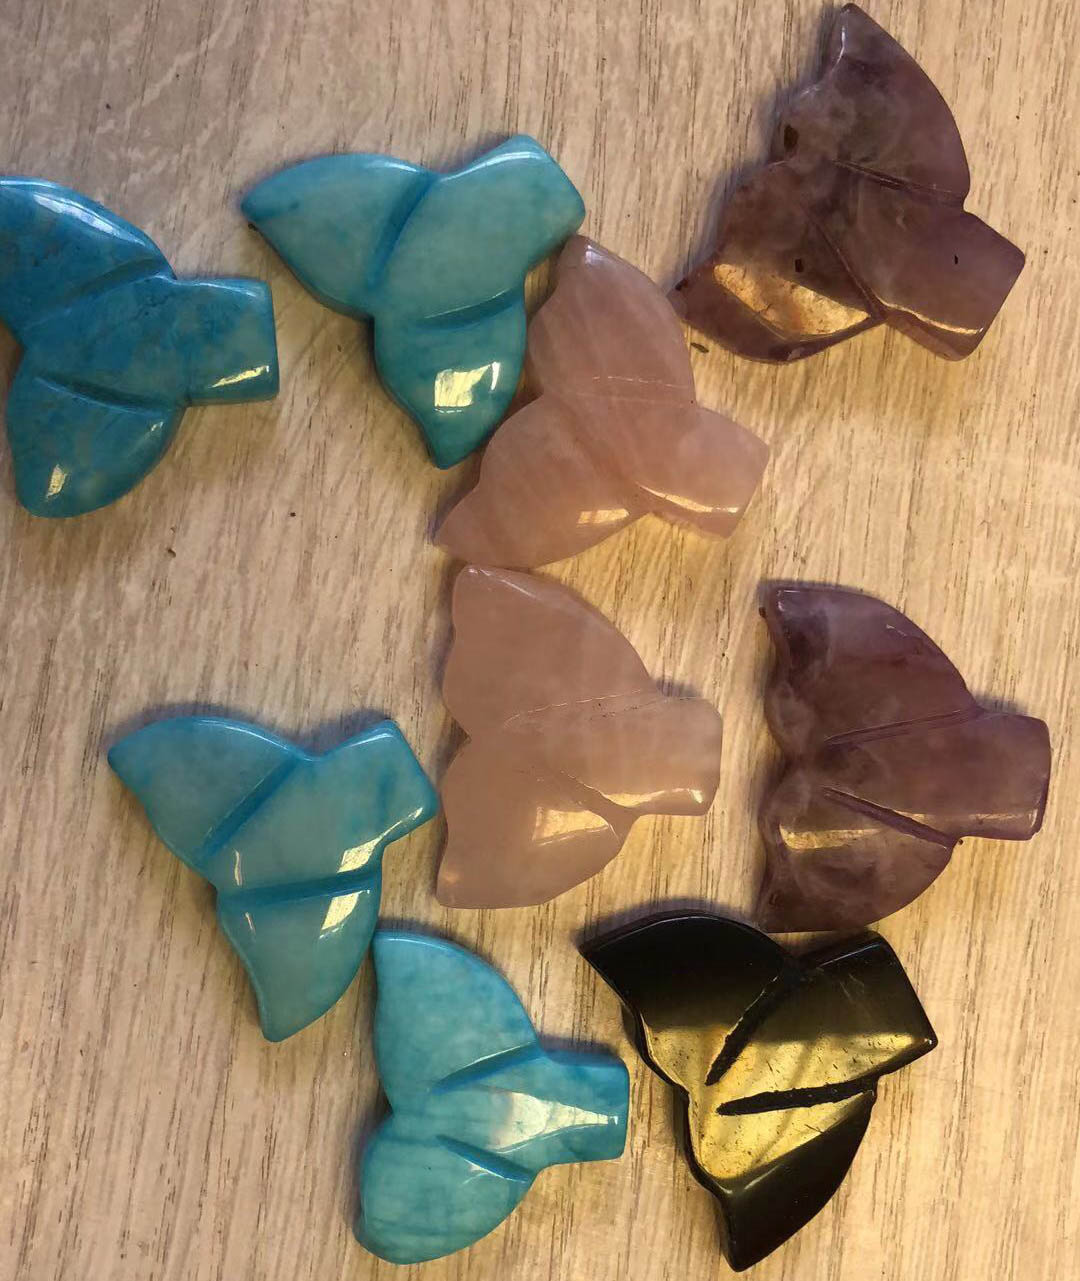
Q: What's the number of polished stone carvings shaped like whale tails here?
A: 9